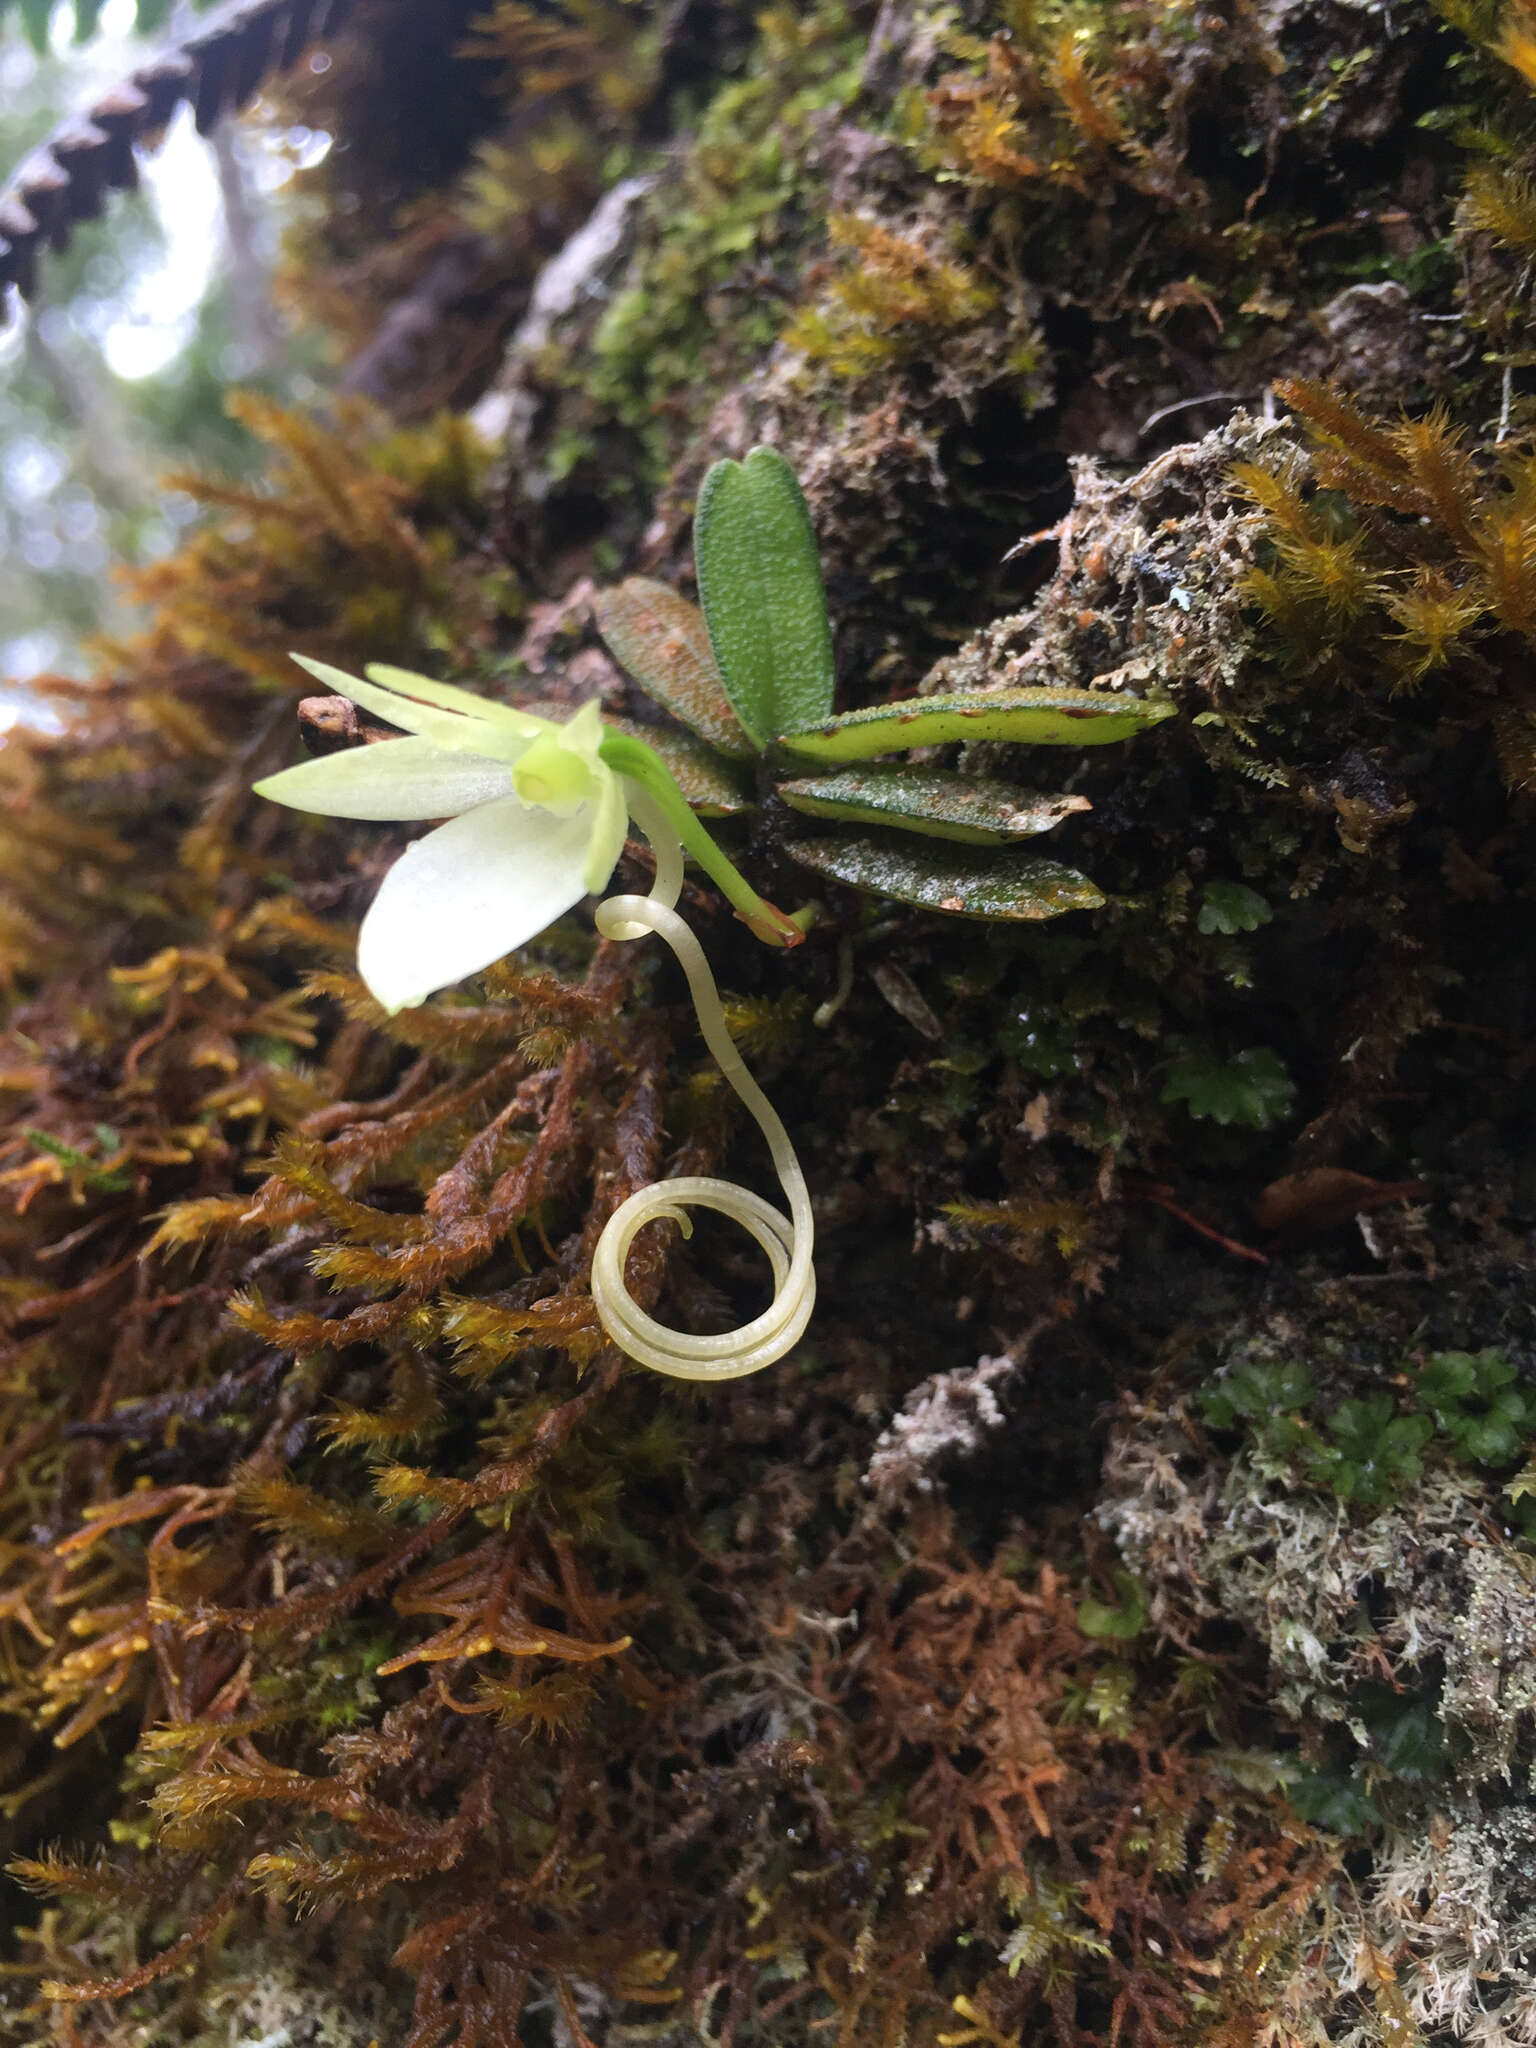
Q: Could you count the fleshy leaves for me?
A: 6